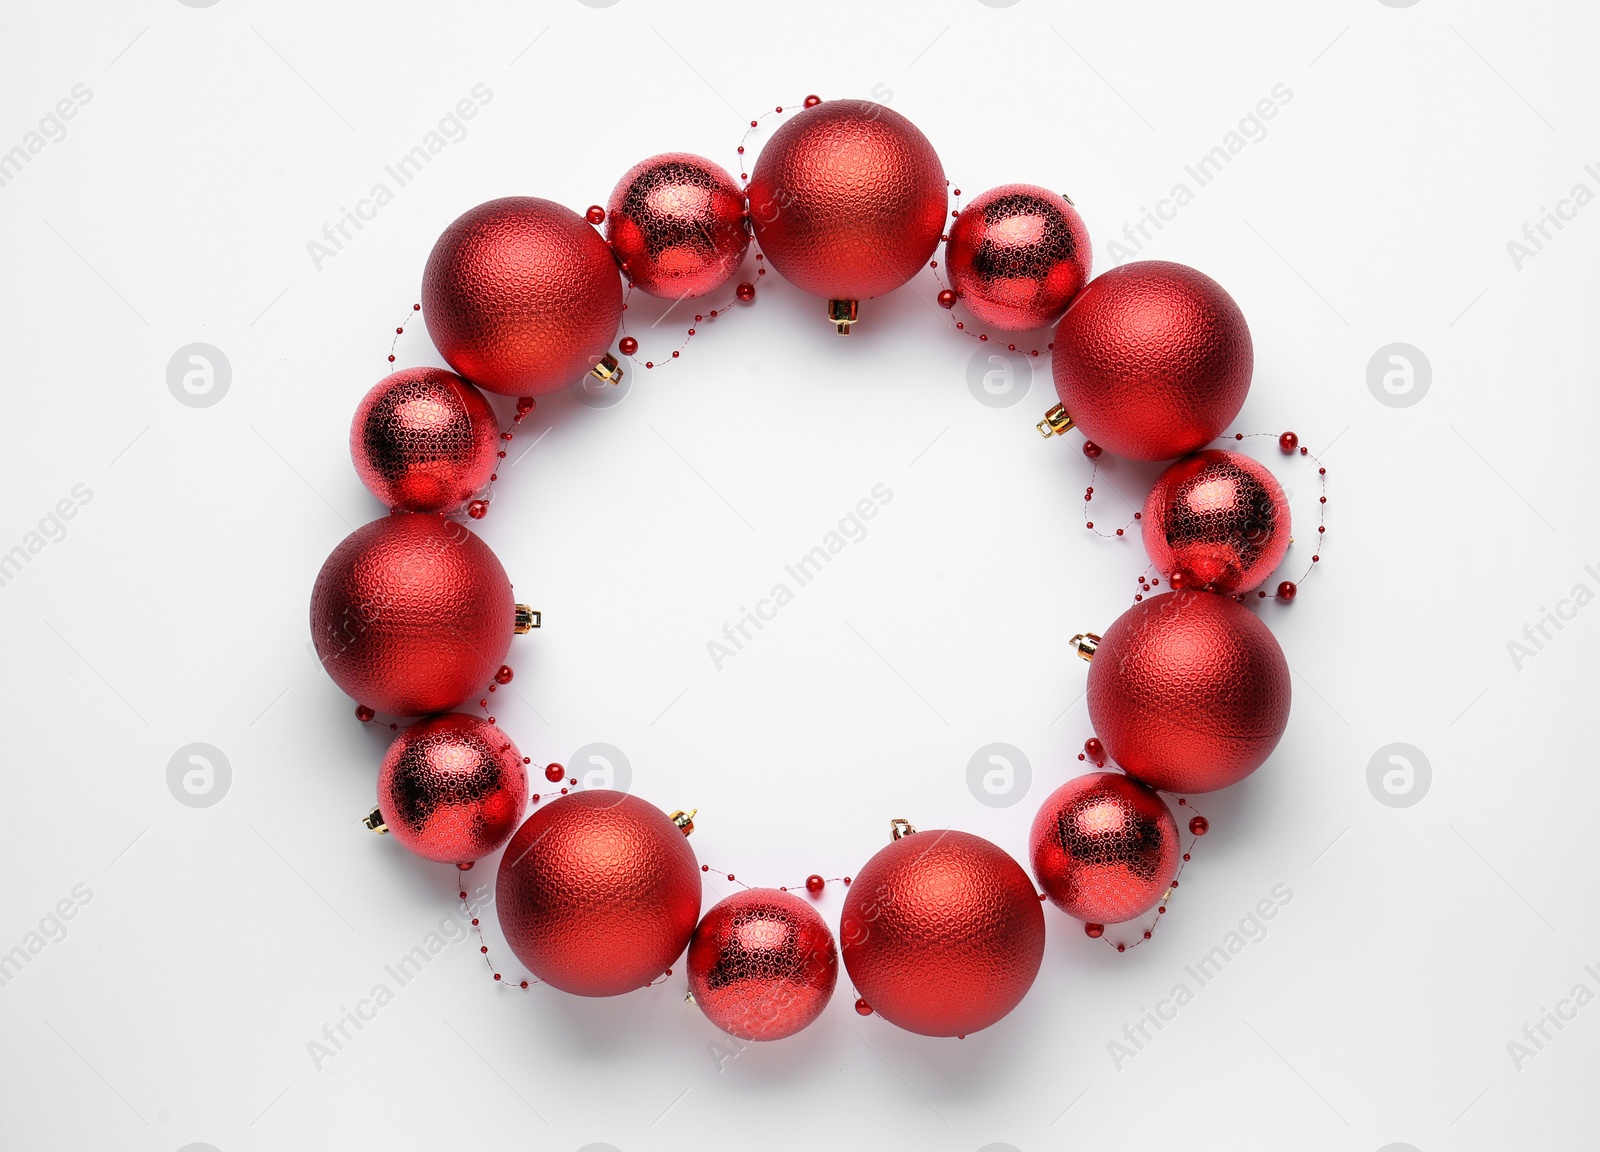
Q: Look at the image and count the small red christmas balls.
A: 7